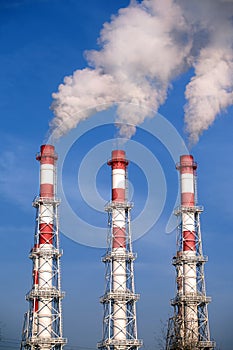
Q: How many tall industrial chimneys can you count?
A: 3